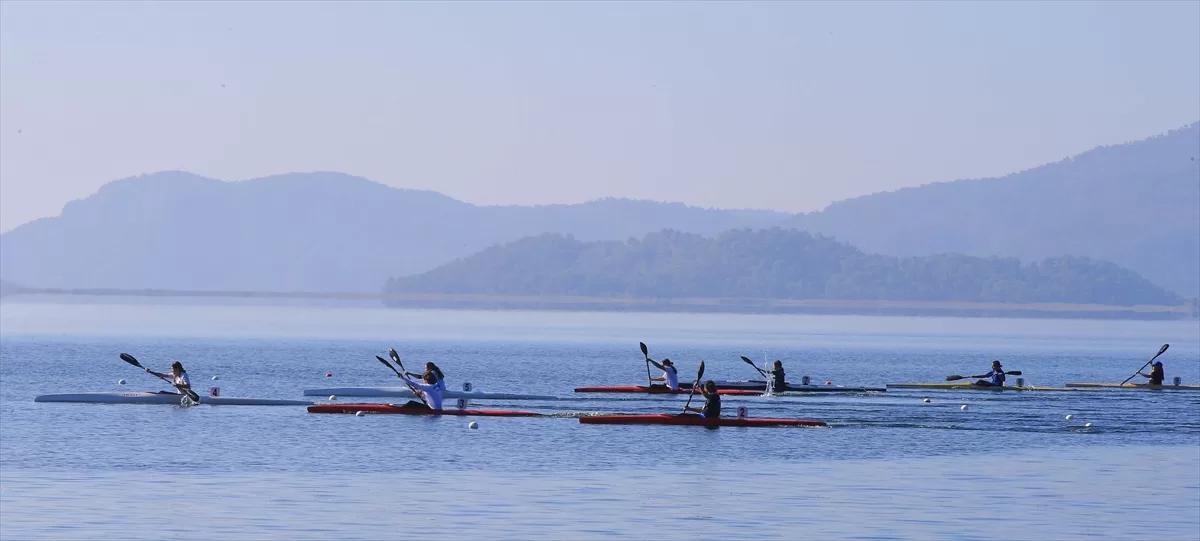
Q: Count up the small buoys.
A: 11